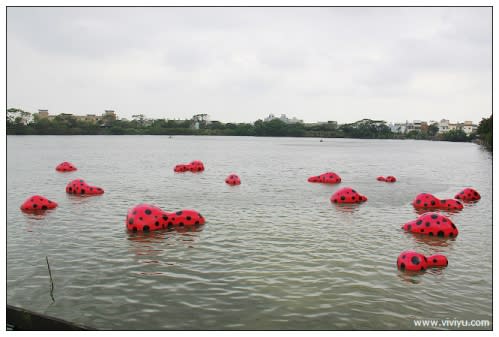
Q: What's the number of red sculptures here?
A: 13